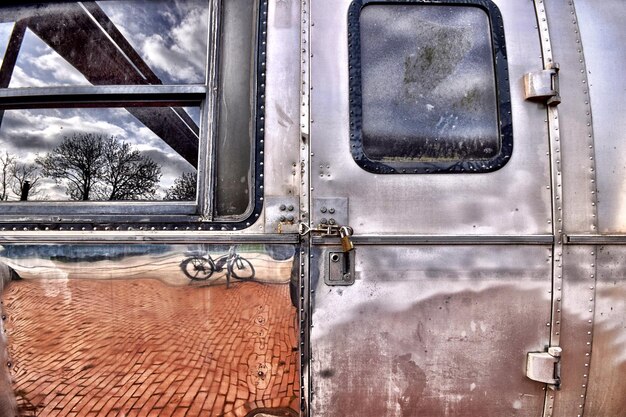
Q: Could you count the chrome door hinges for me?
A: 2